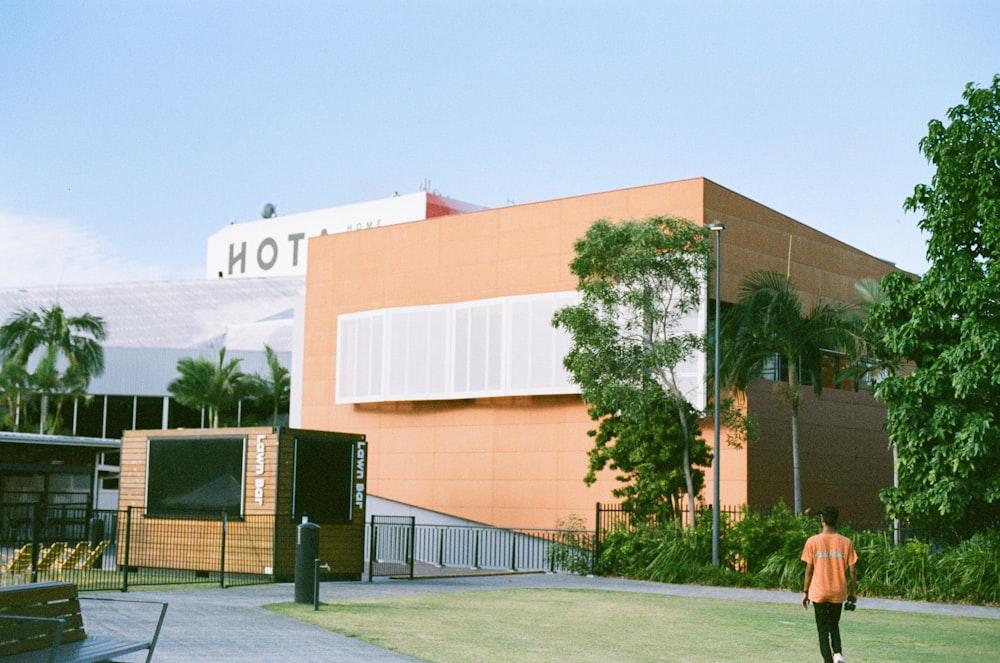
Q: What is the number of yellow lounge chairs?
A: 4